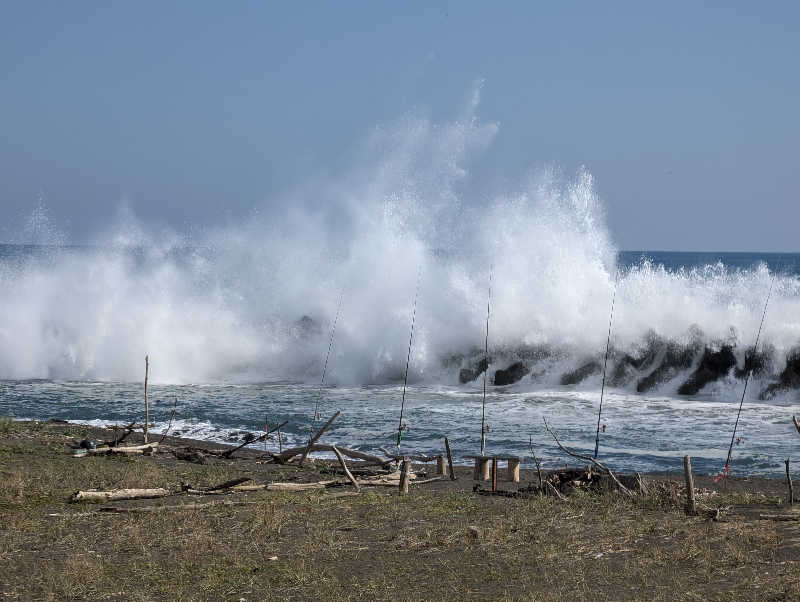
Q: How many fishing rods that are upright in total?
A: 5